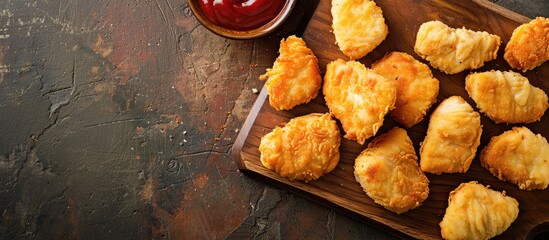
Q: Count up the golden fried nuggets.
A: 12